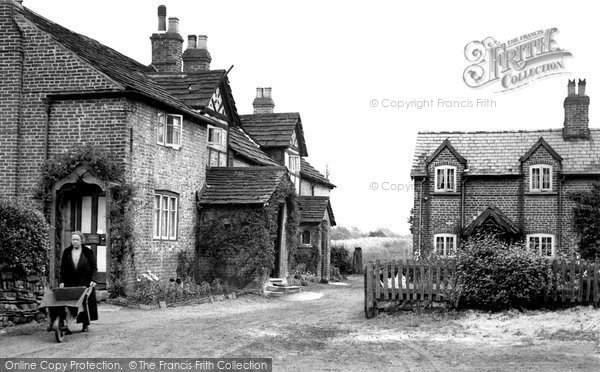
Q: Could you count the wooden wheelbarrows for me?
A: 1